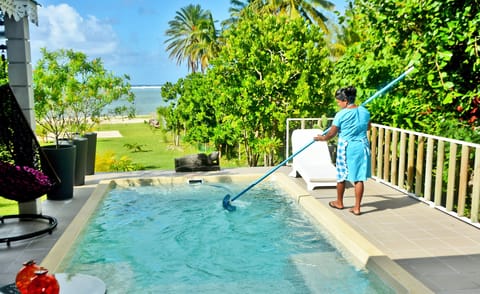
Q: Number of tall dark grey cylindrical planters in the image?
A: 3